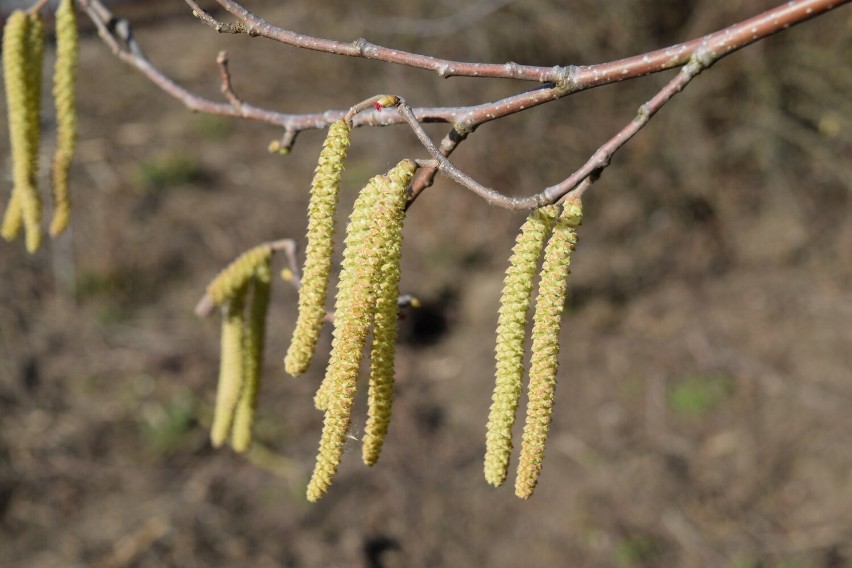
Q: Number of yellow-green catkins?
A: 12